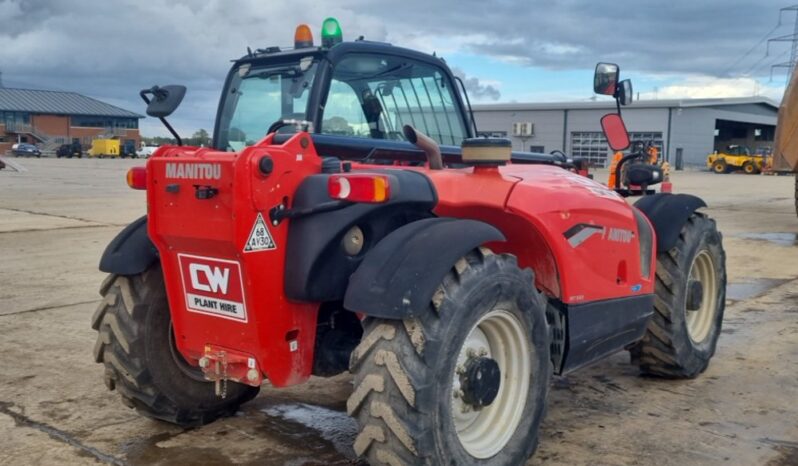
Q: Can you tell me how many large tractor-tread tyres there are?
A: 3